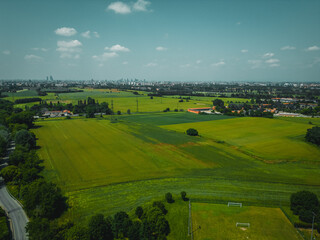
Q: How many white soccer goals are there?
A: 2